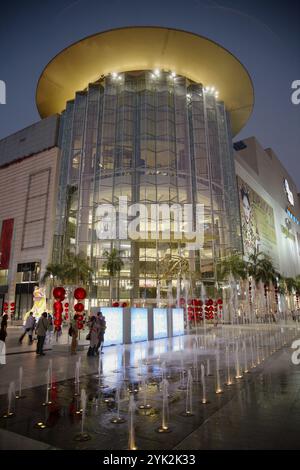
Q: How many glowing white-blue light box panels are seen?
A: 4